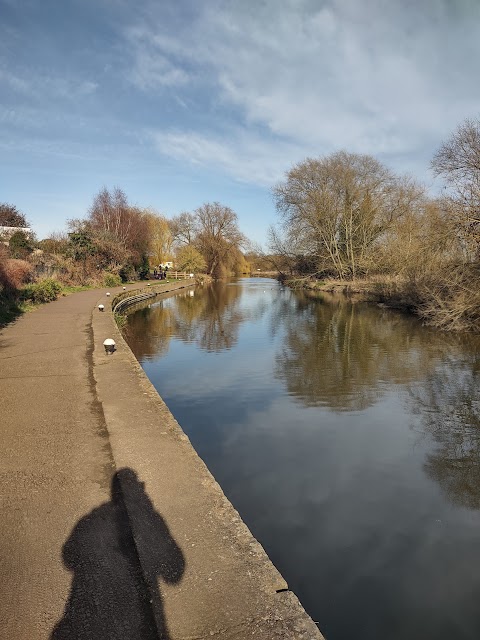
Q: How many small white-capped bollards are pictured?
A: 7